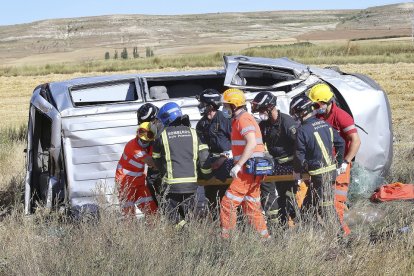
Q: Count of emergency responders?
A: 8